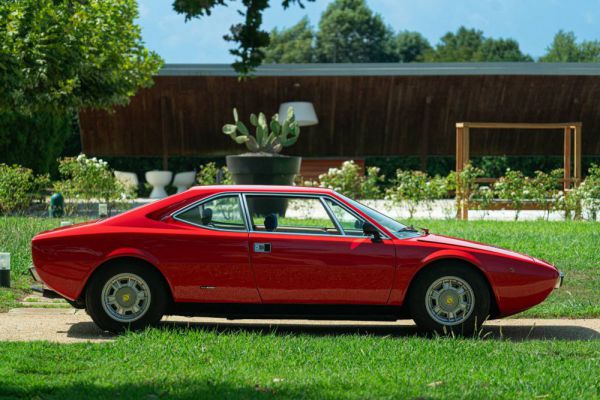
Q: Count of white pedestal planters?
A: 3